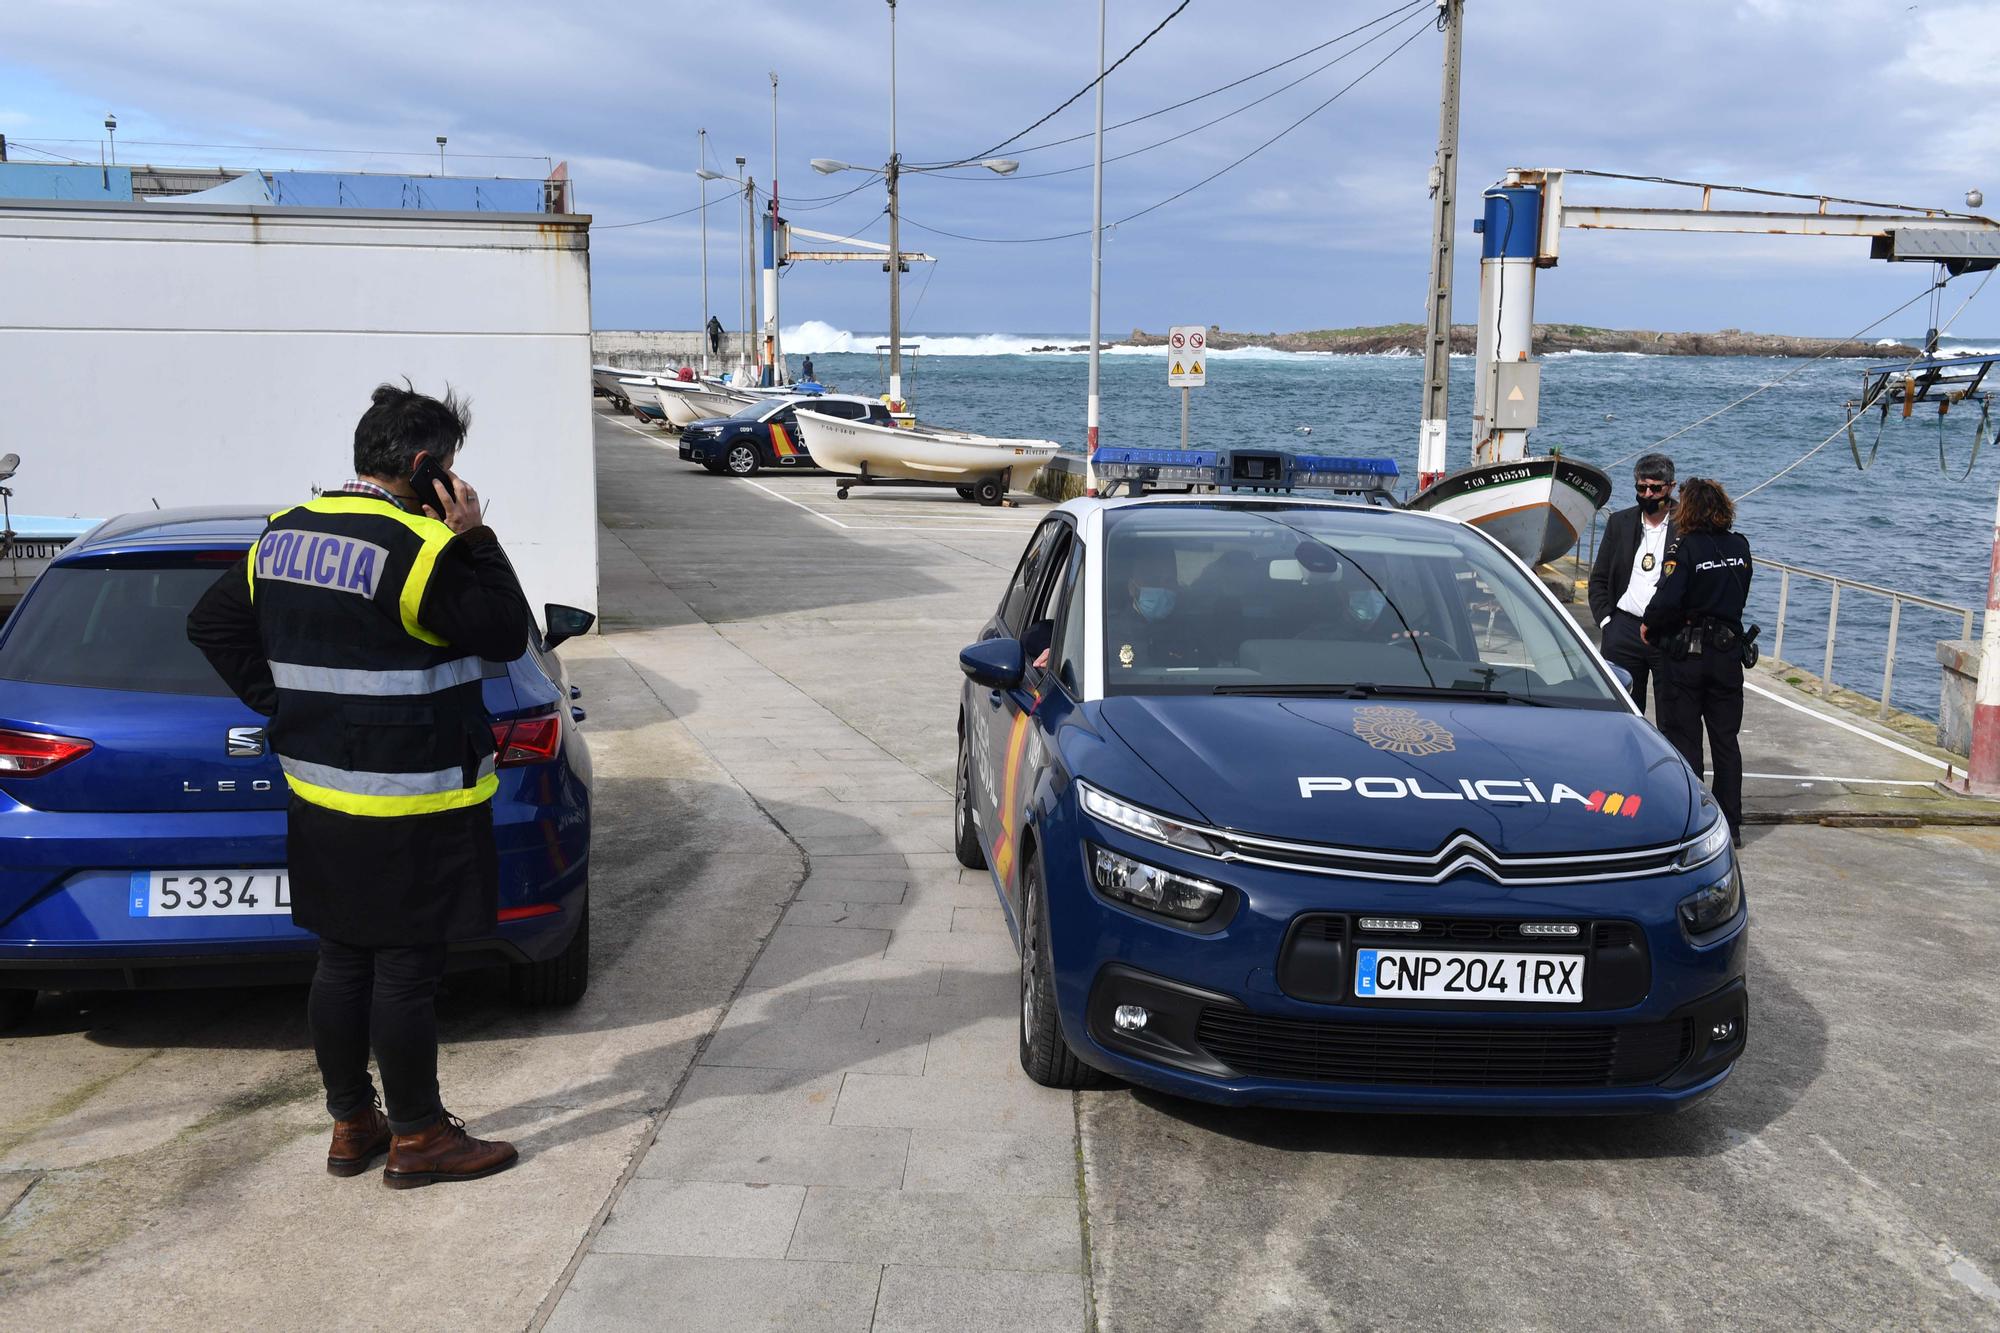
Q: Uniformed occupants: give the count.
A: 2